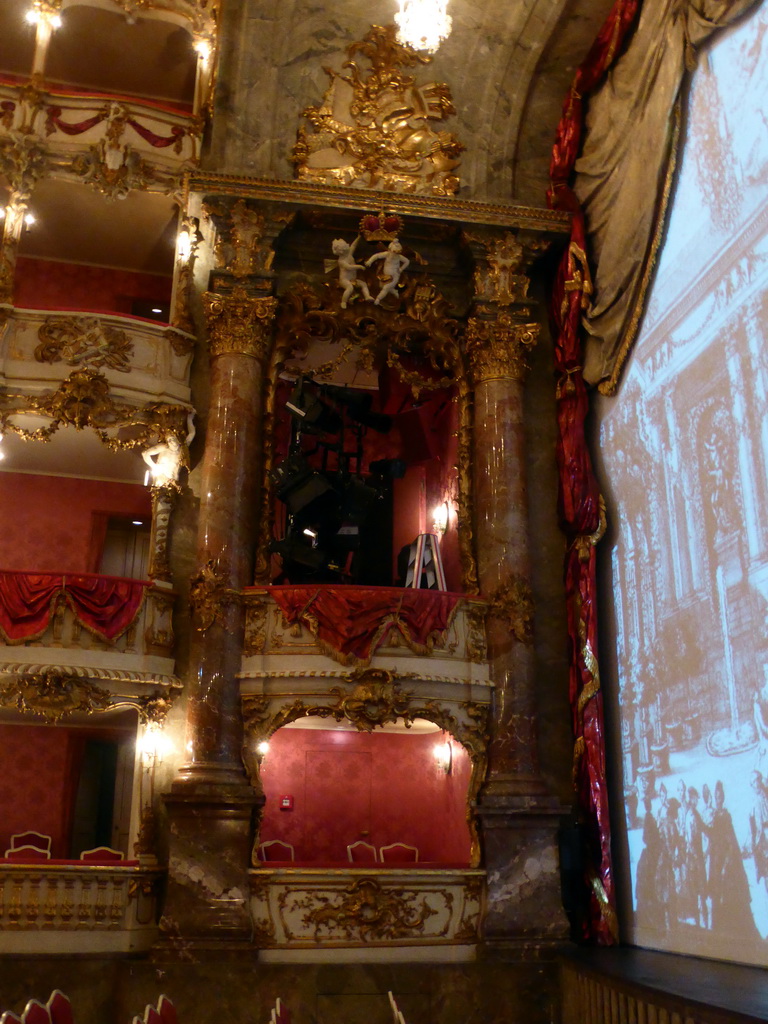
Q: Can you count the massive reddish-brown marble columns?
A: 2